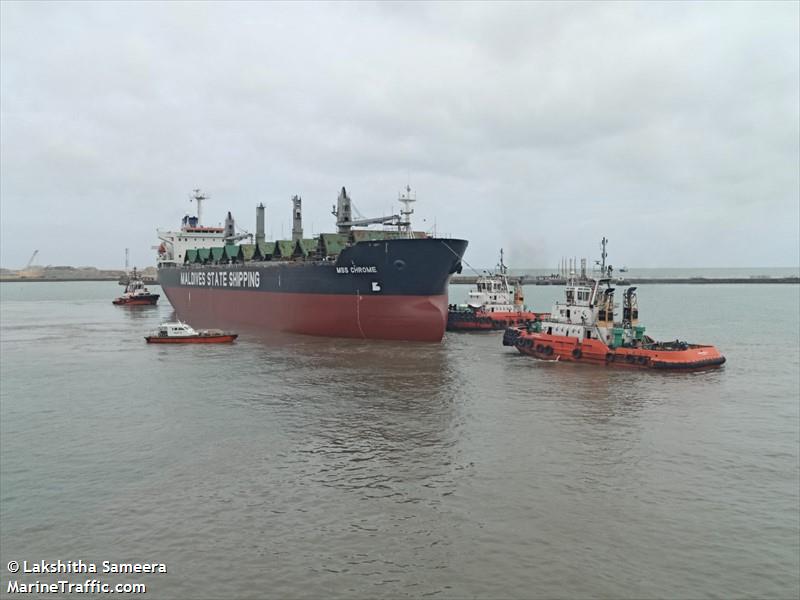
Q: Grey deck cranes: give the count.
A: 4